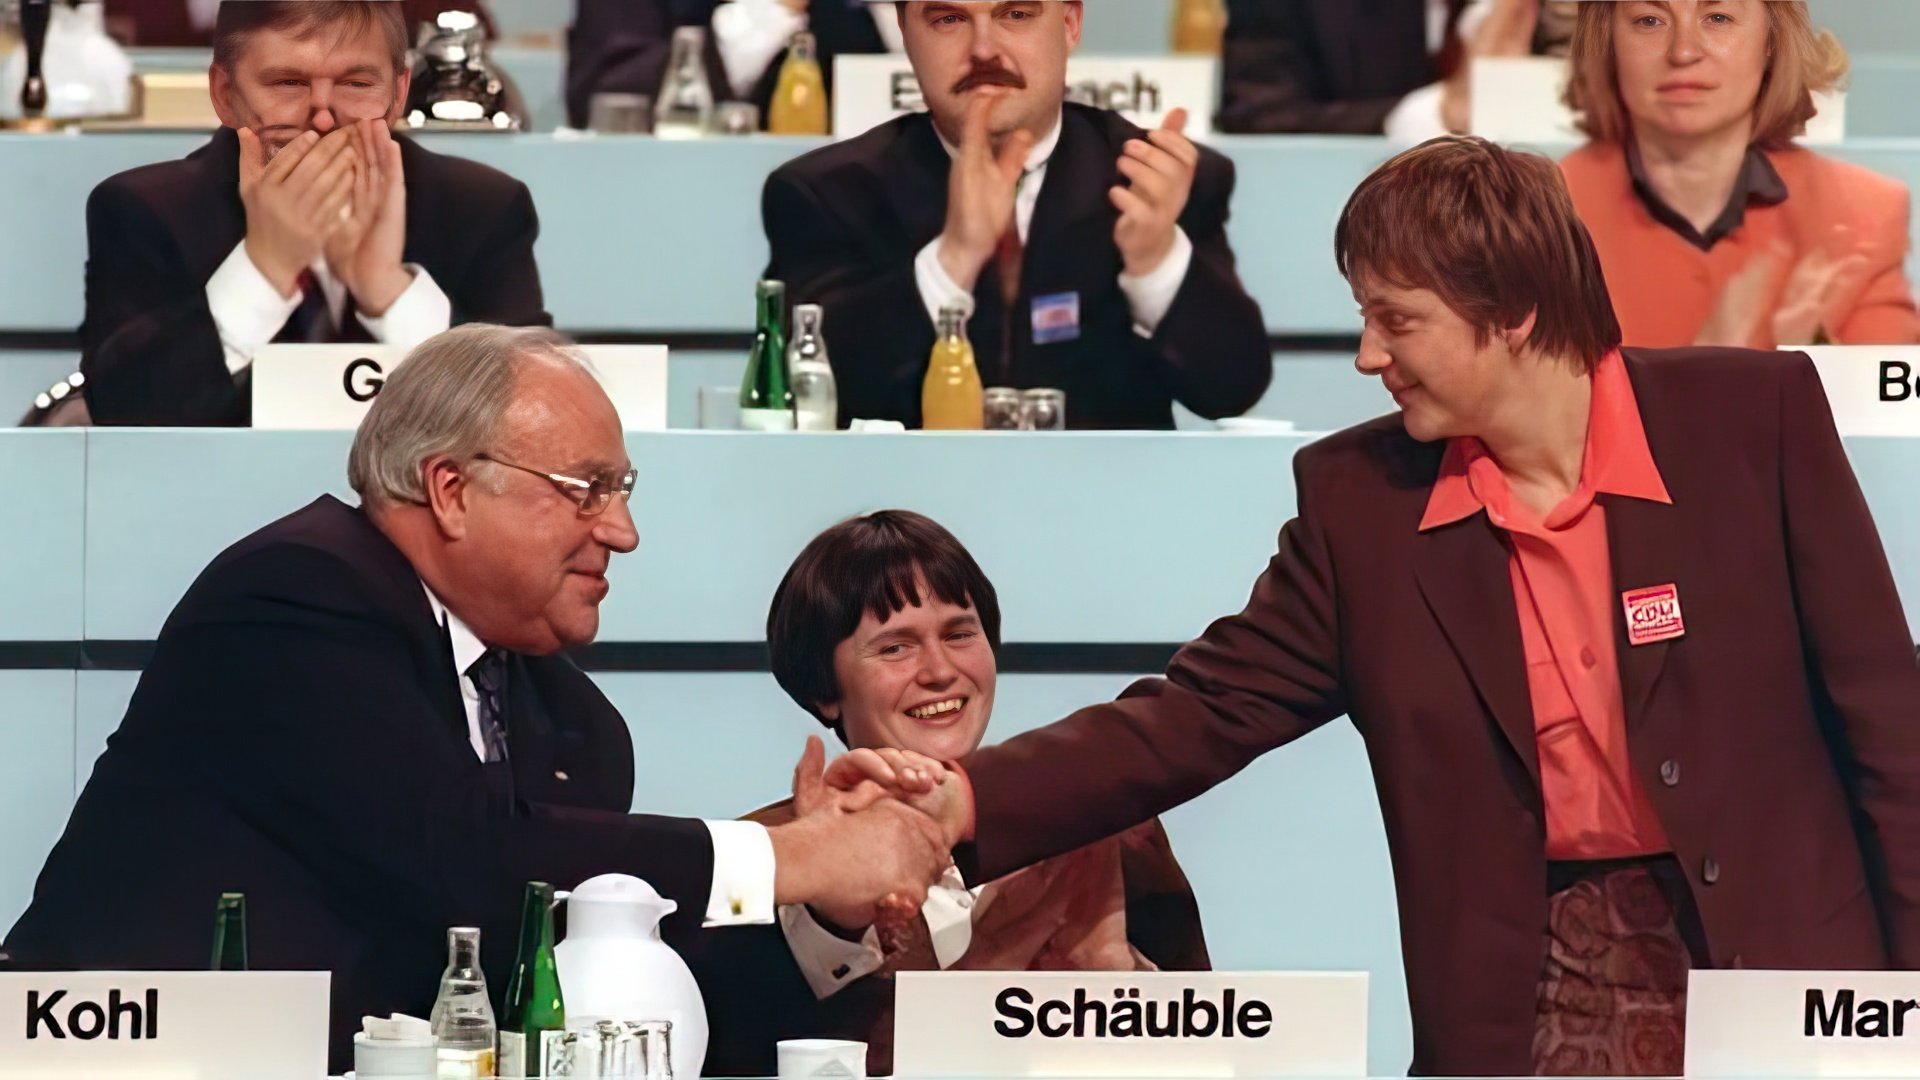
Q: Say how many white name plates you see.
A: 7